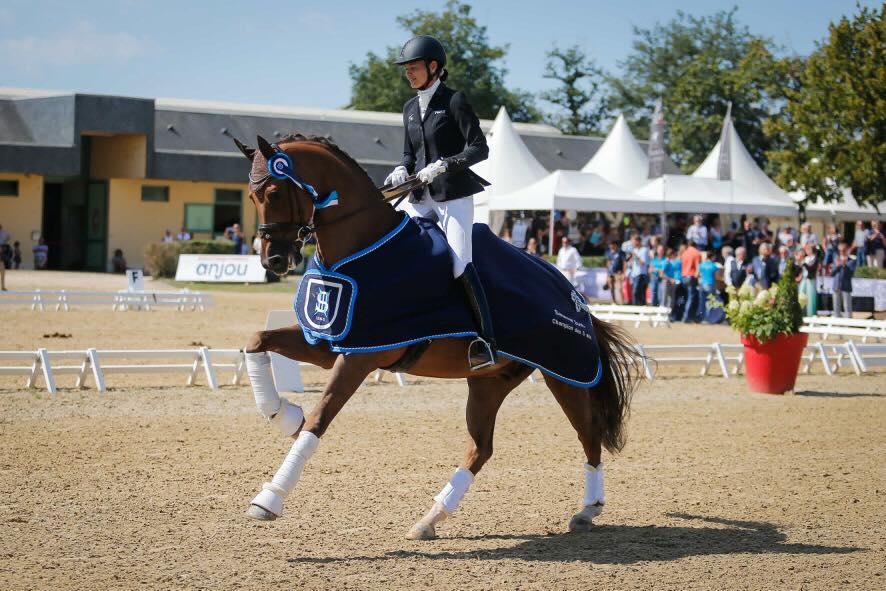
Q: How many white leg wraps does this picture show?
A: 4